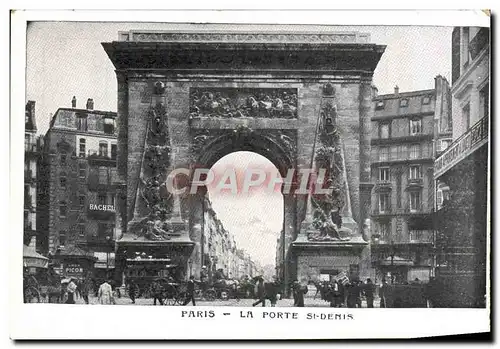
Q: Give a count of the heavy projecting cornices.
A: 1